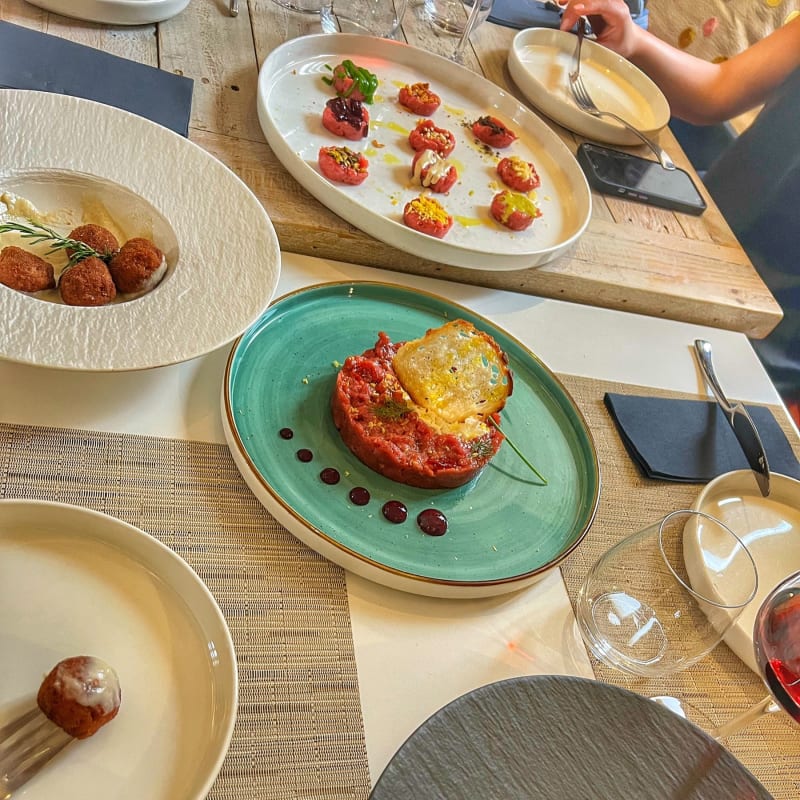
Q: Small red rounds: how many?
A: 10